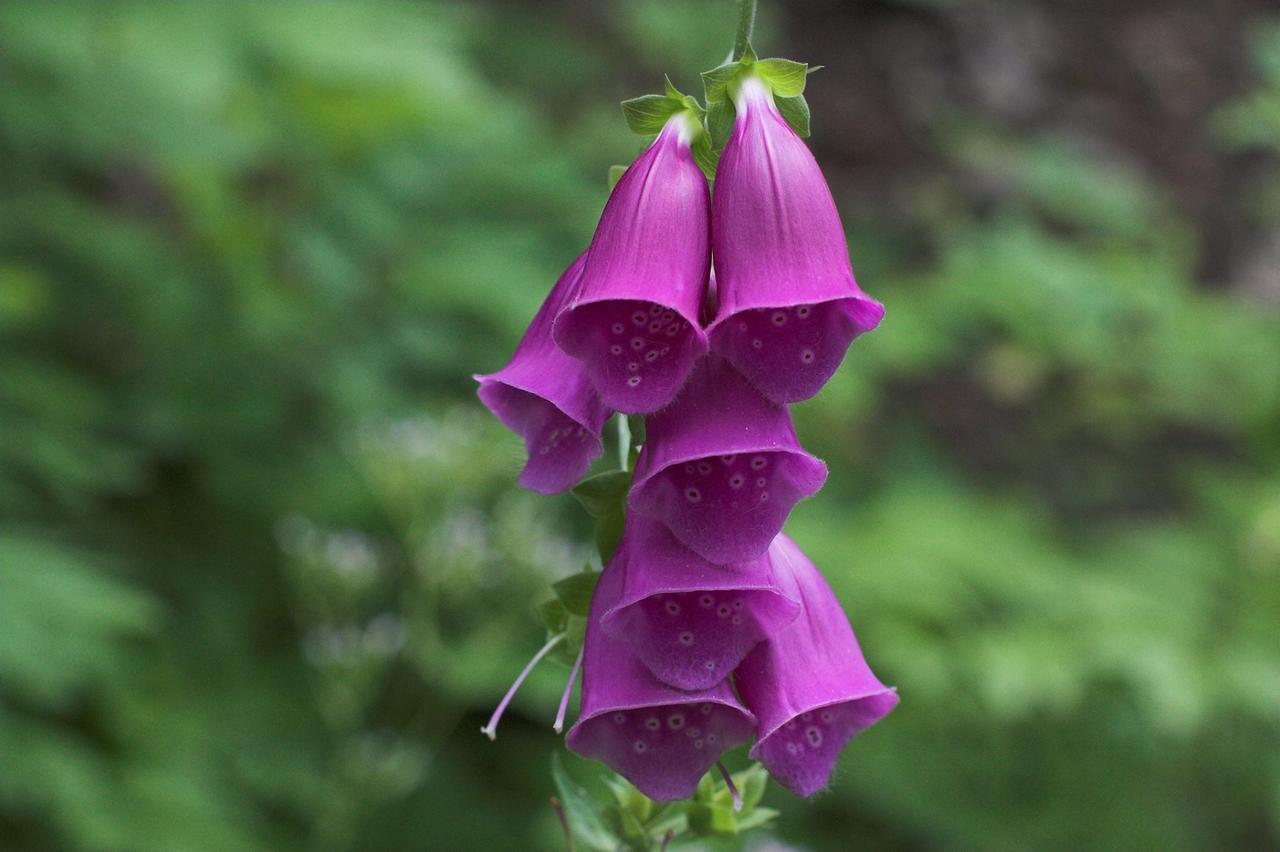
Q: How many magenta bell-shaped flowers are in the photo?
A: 7